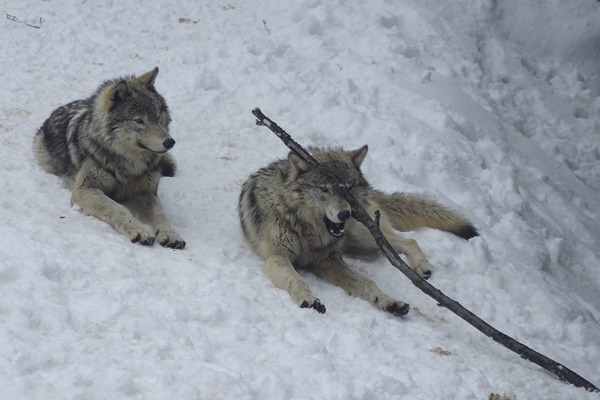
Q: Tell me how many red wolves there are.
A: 0